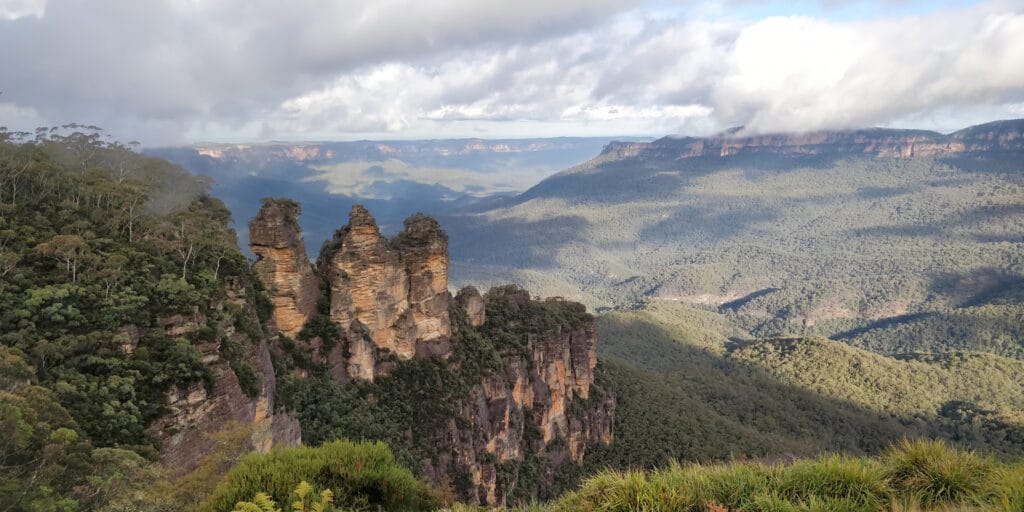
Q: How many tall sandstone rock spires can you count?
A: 3